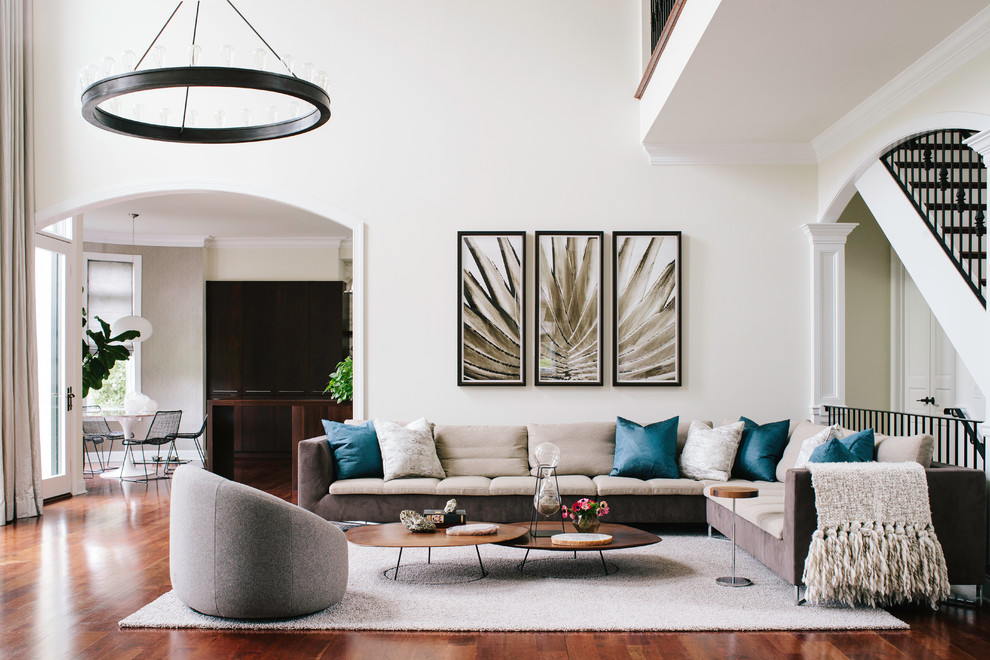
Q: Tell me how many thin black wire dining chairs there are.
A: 4